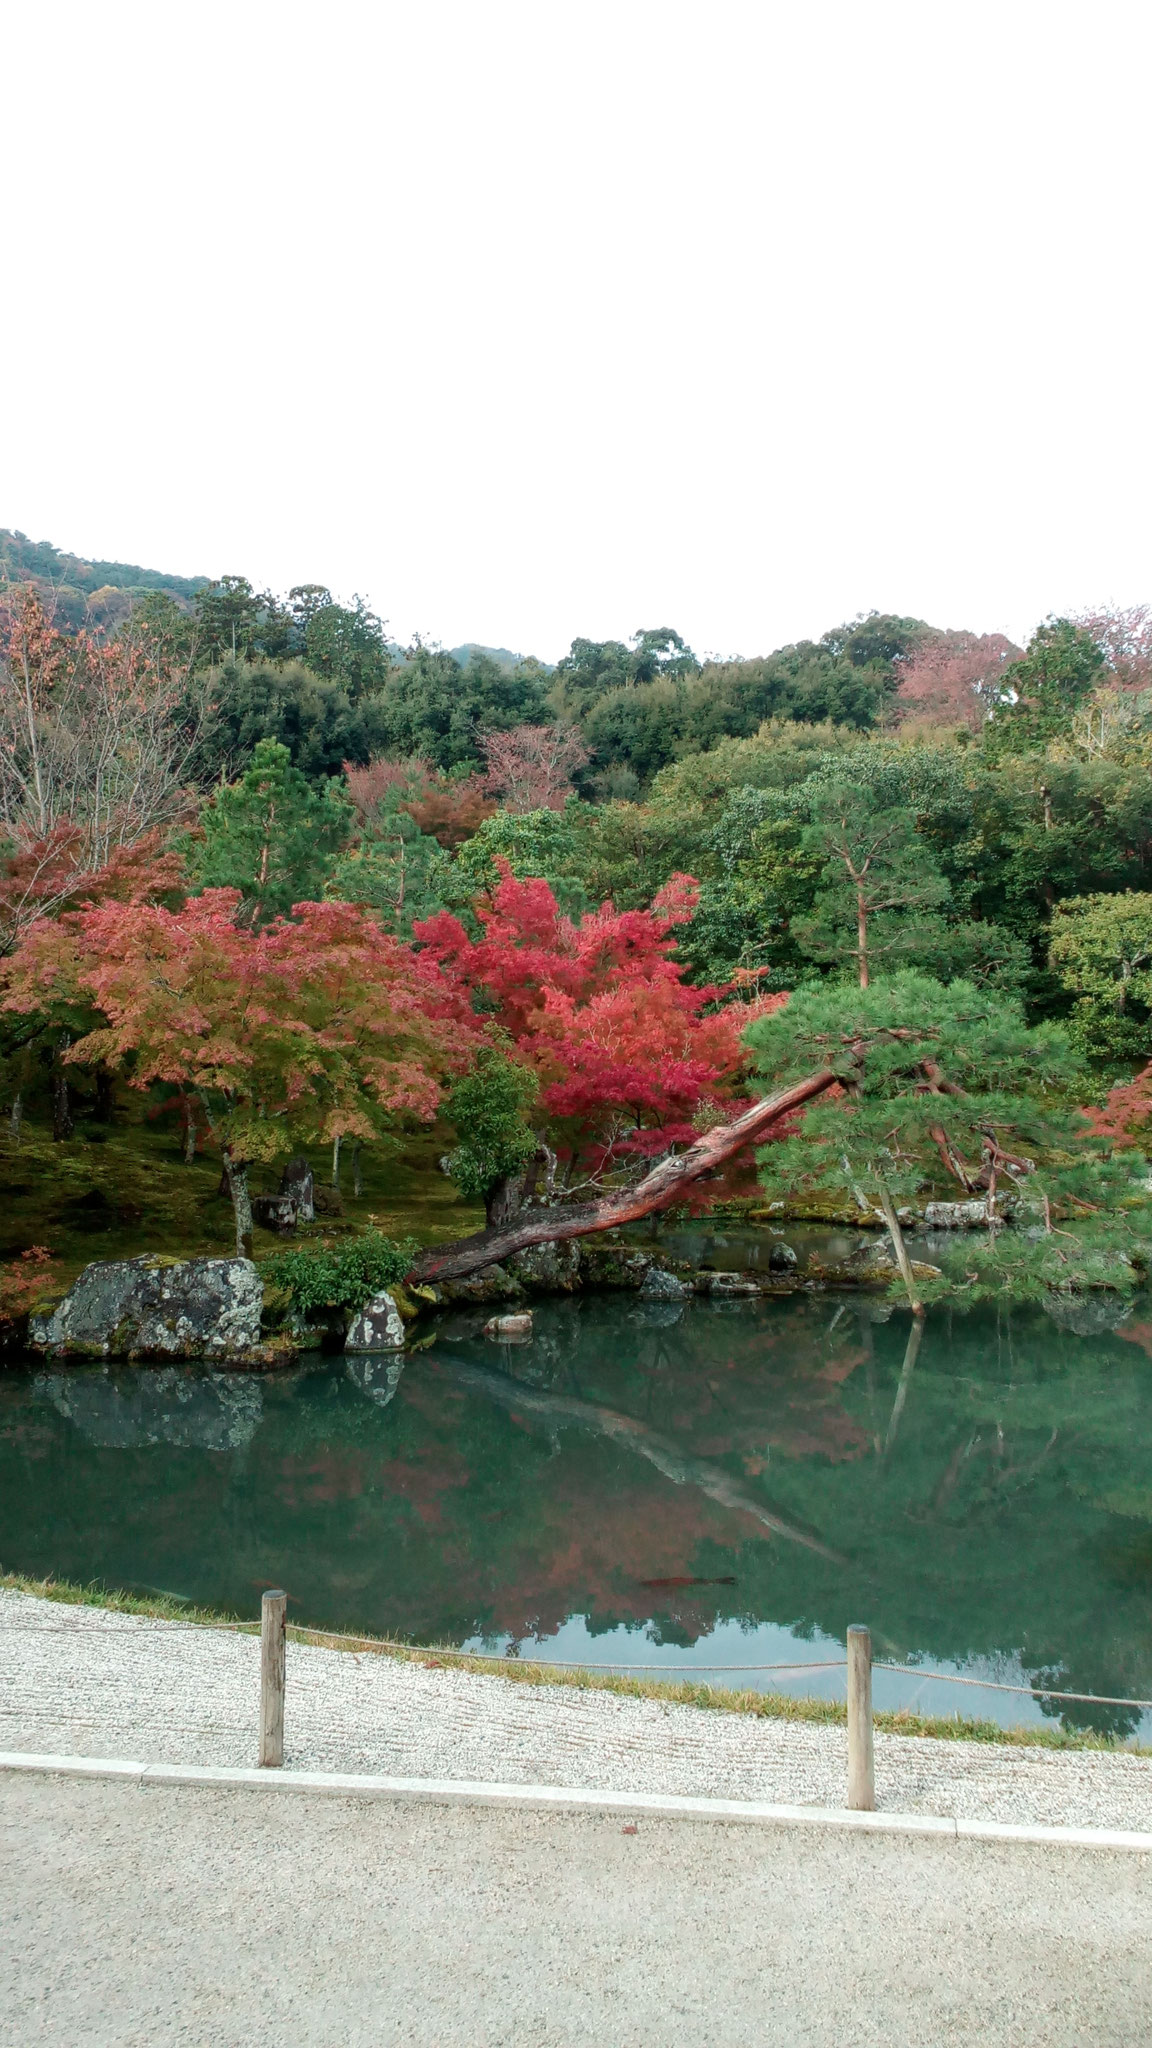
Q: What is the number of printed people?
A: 0